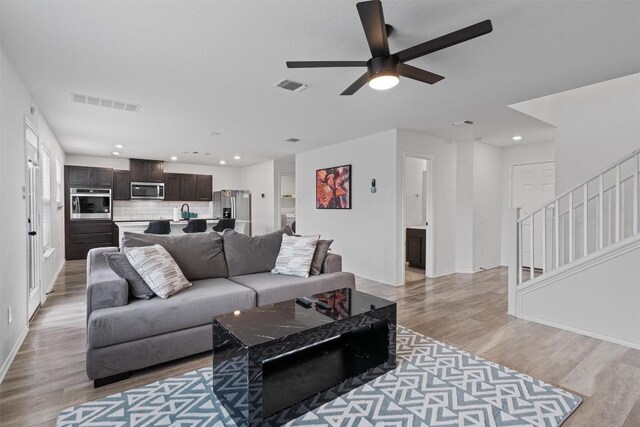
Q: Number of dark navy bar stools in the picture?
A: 3